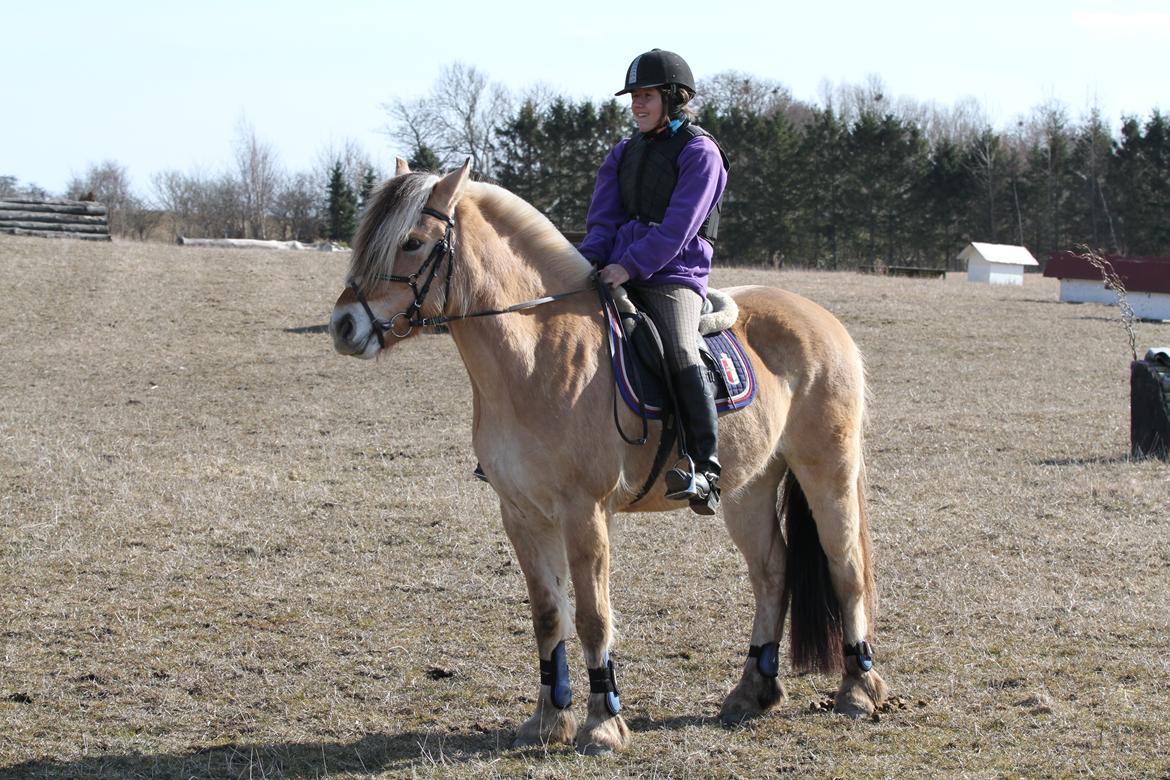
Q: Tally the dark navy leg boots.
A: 4